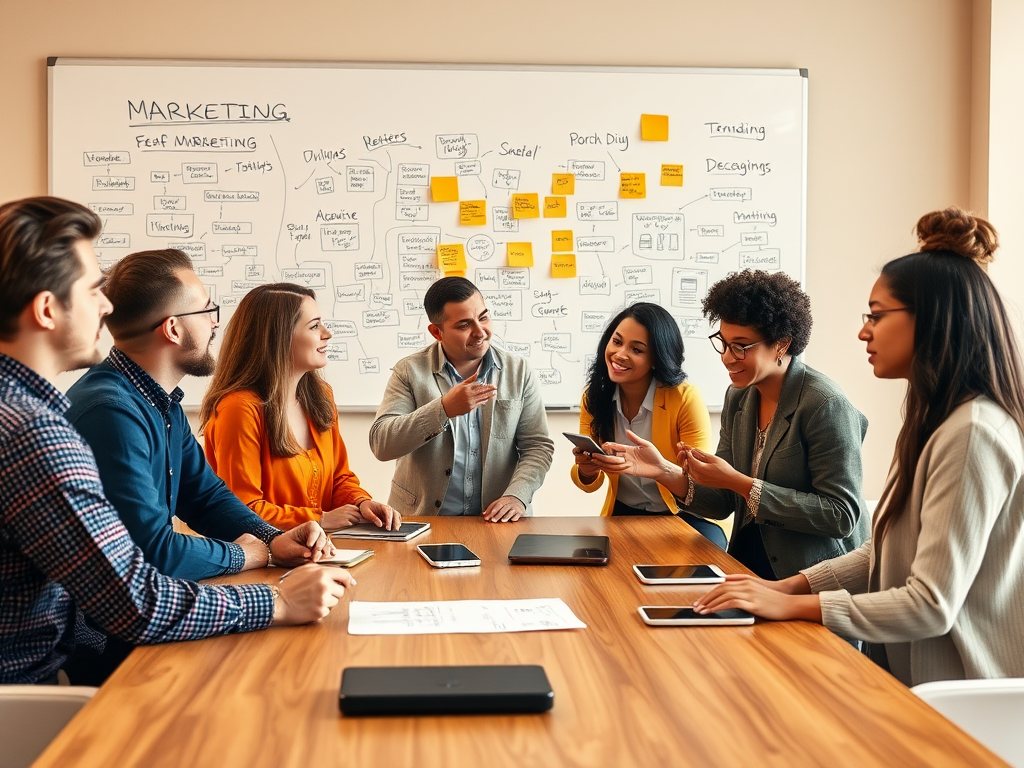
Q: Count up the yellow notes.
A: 12